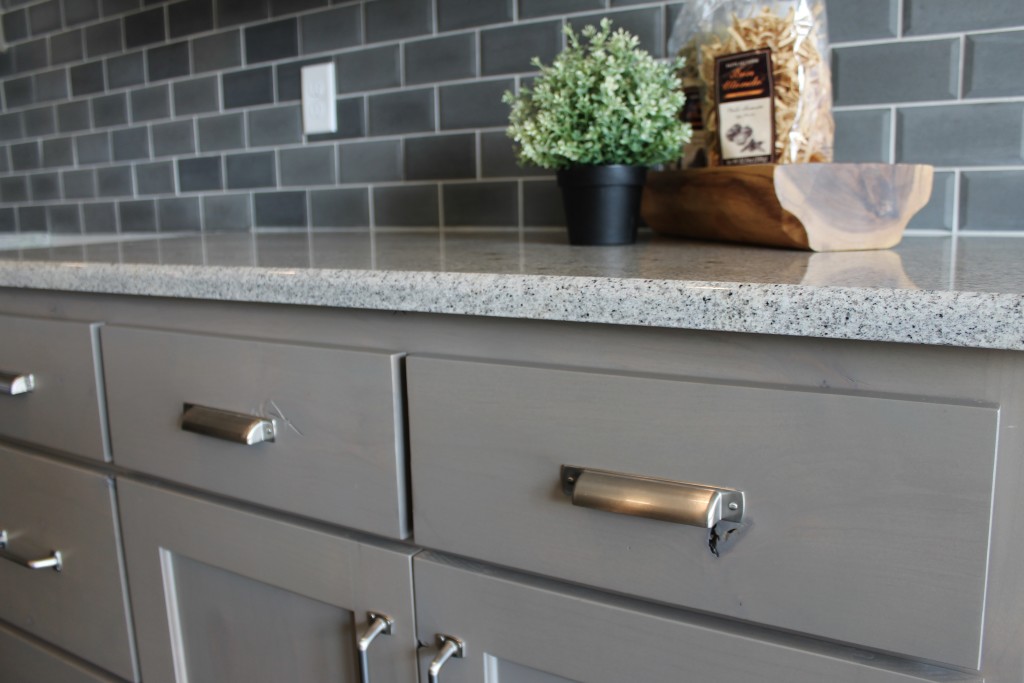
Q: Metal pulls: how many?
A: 6